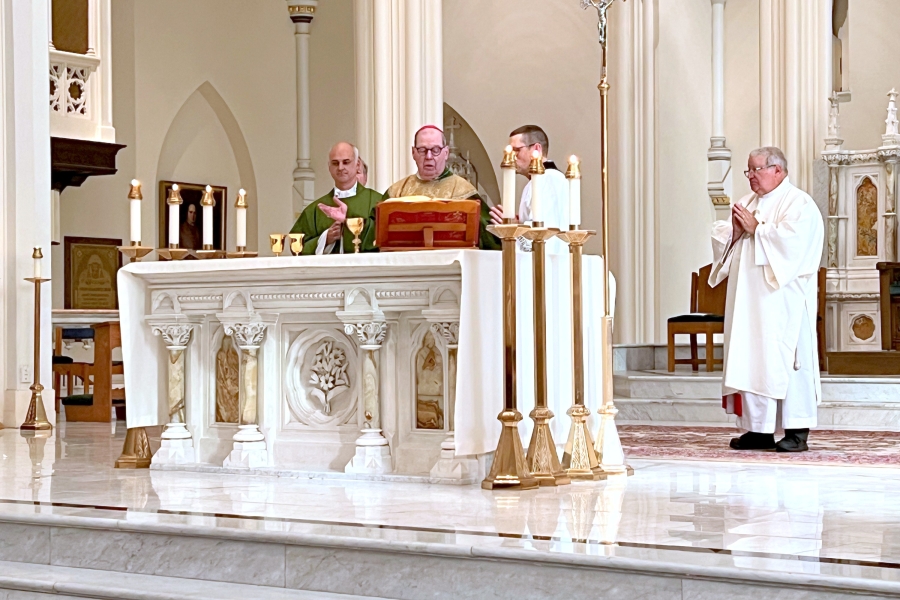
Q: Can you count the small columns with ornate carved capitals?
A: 4